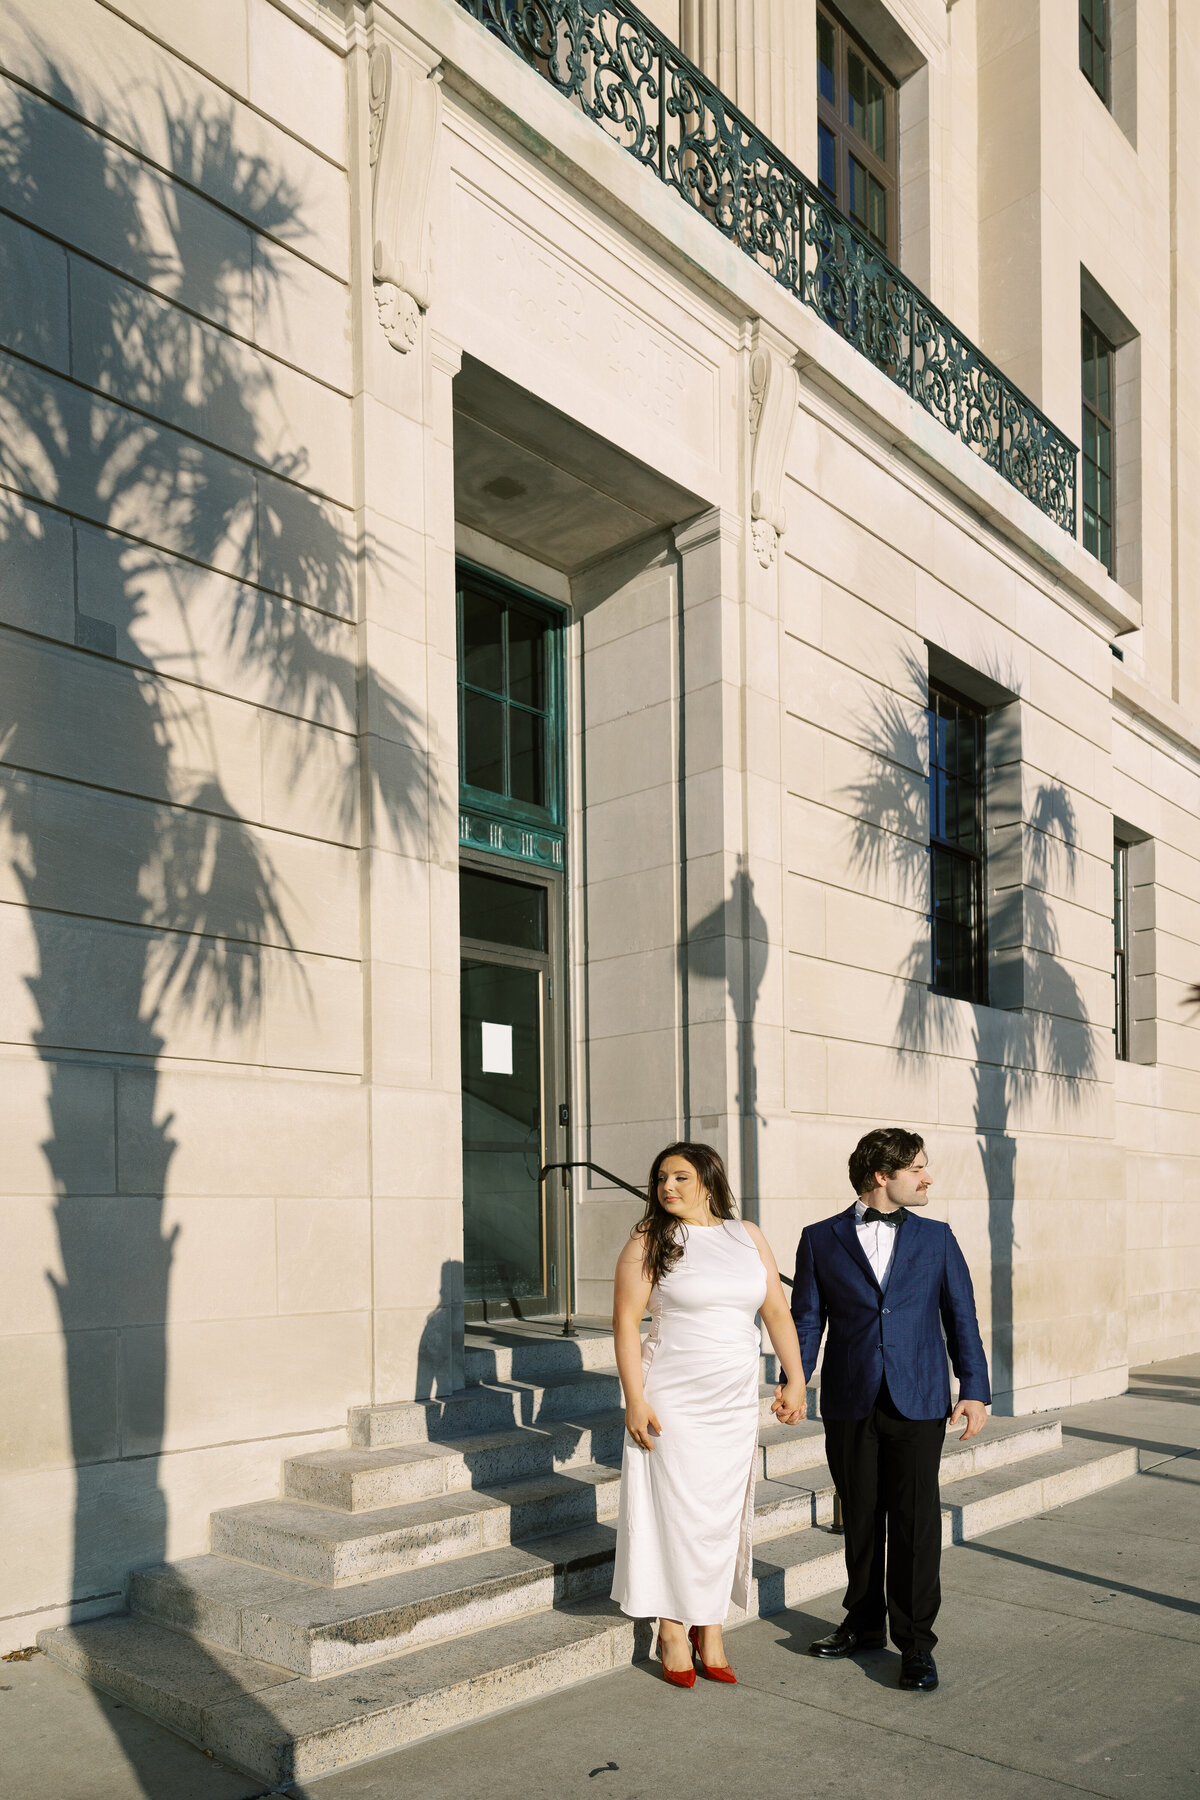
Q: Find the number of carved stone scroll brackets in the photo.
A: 2